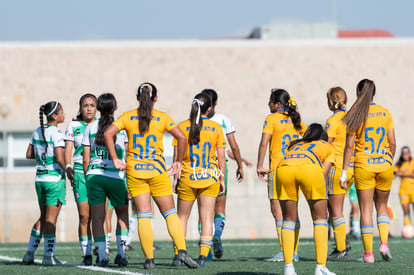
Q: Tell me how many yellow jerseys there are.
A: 7